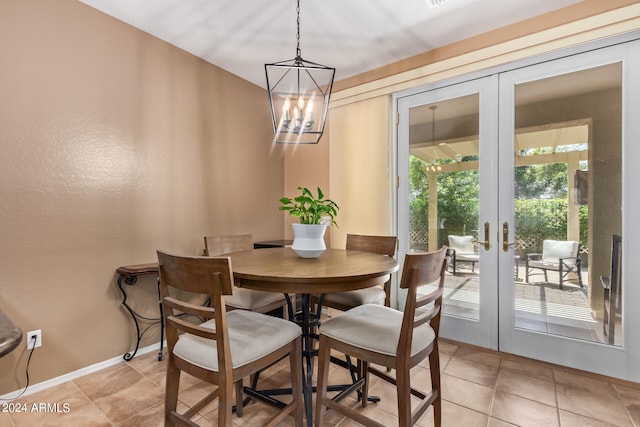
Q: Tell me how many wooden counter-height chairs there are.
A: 4